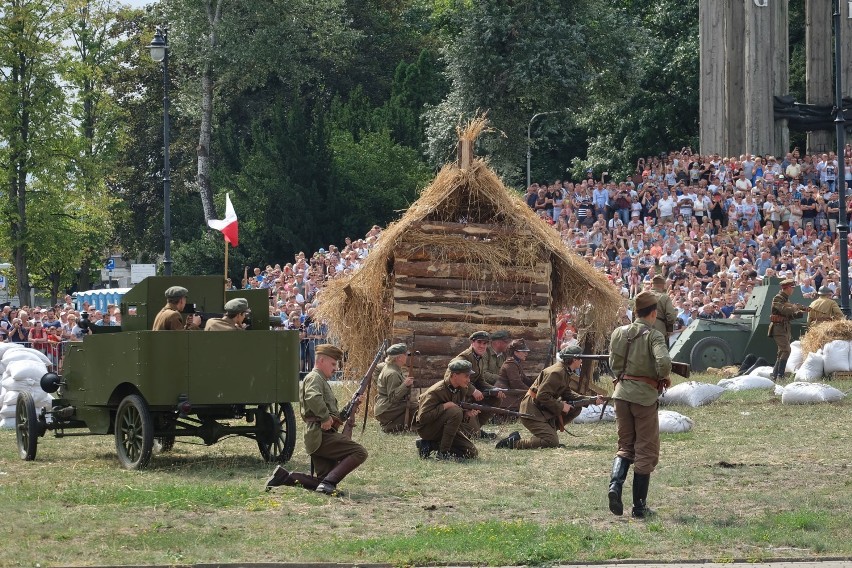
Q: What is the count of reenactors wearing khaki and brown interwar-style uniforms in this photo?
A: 13